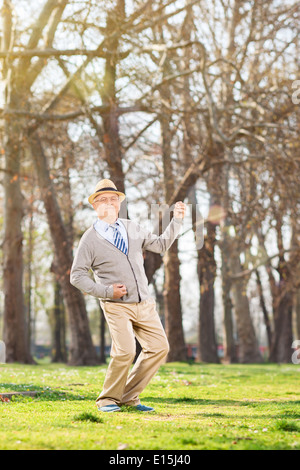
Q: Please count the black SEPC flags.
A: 0